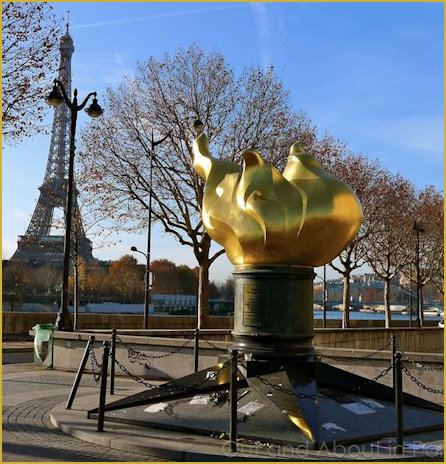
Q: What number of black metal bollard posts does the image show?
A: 7